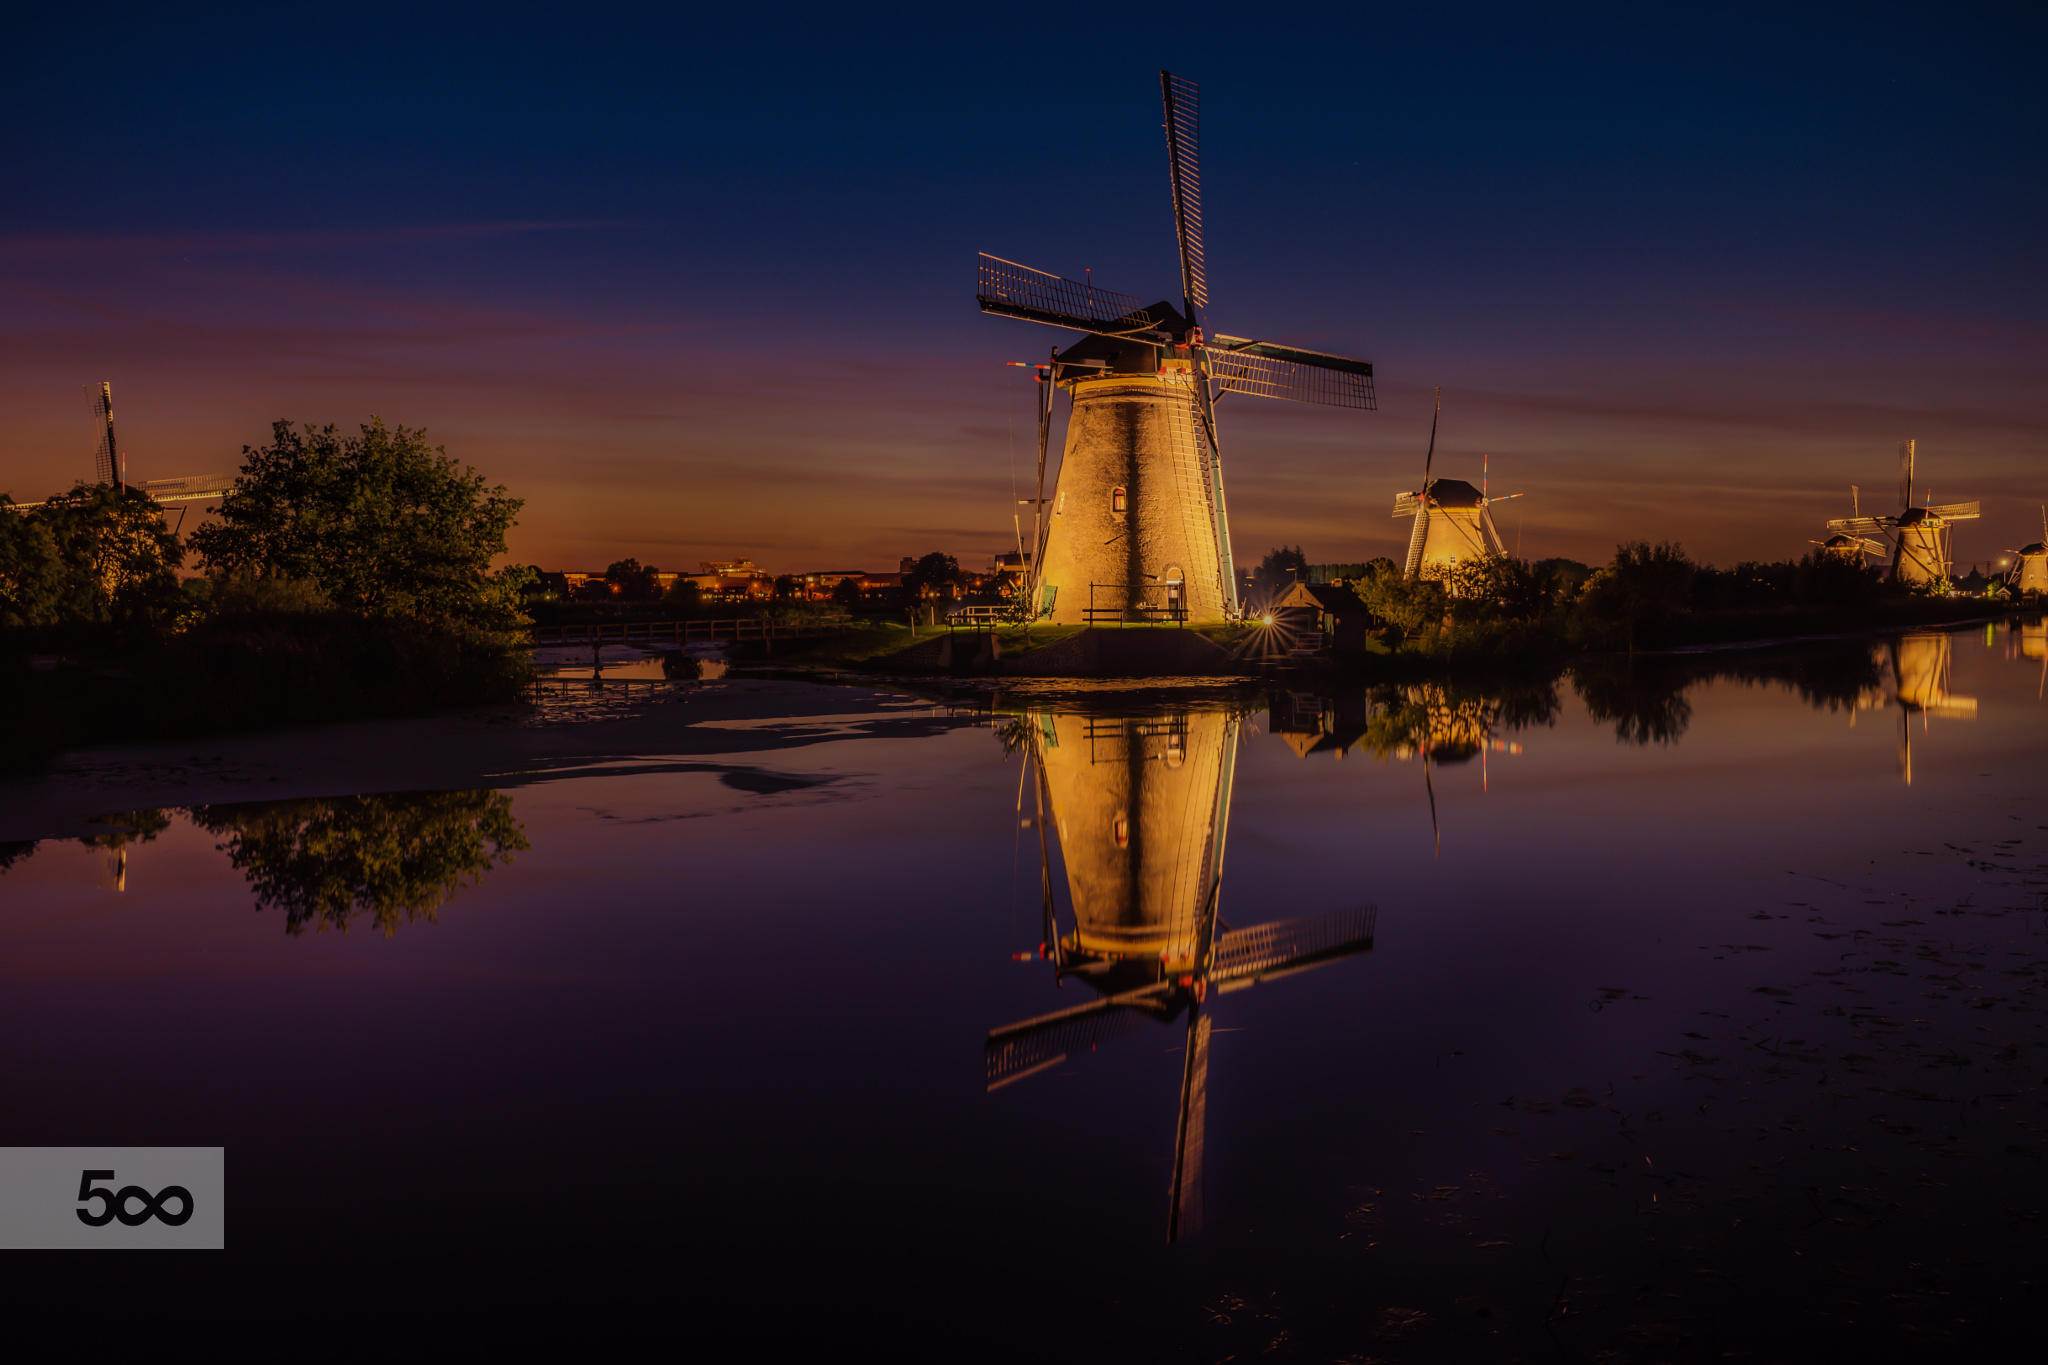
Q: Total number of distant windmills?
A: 5